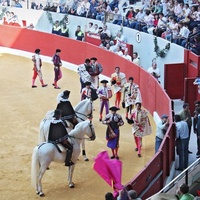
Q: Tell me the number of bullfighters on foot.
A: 10